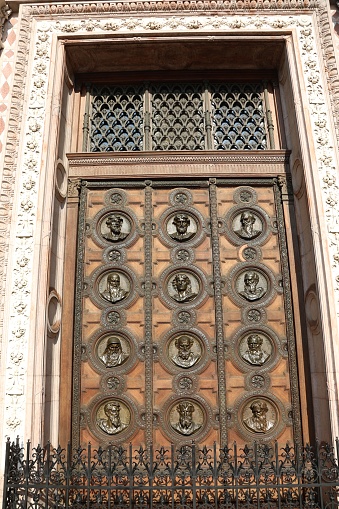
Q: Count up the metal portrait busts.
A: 12